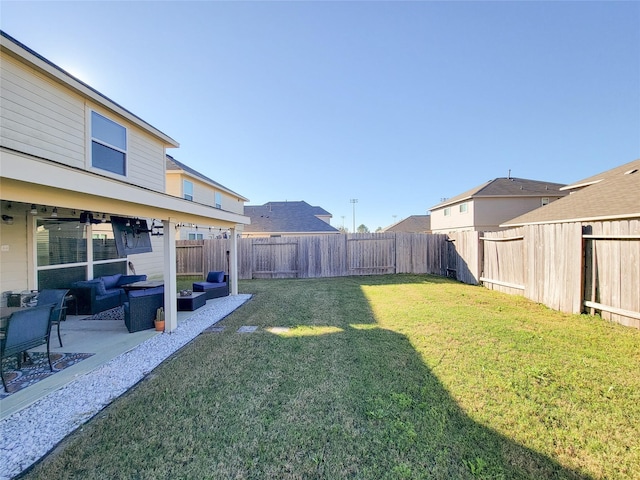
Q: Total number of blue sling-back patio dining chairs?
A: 2